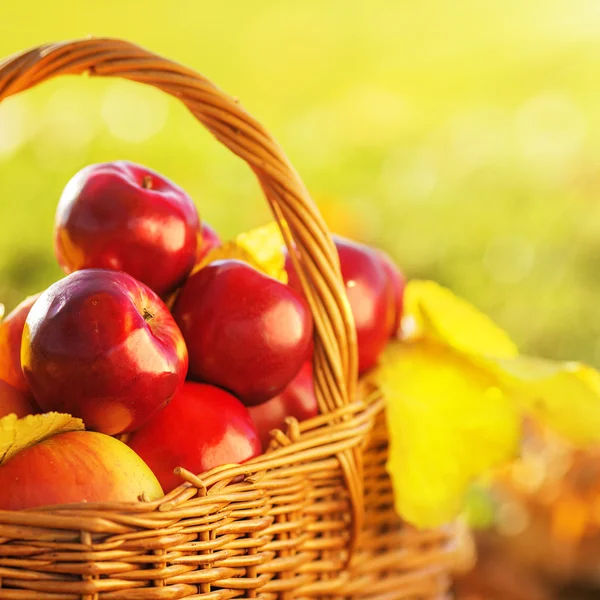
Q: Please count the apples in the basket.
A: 11